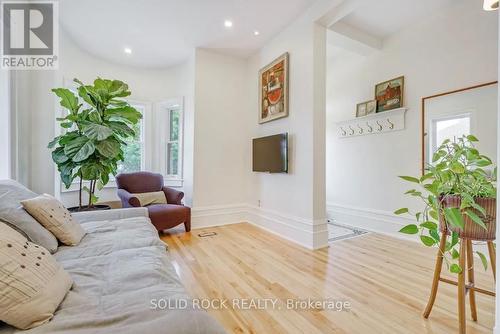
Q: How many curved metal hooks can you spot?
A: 6